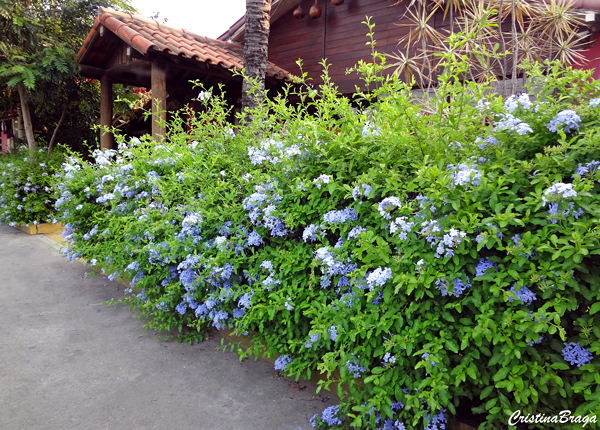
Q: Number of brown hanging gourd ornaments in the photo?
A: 3